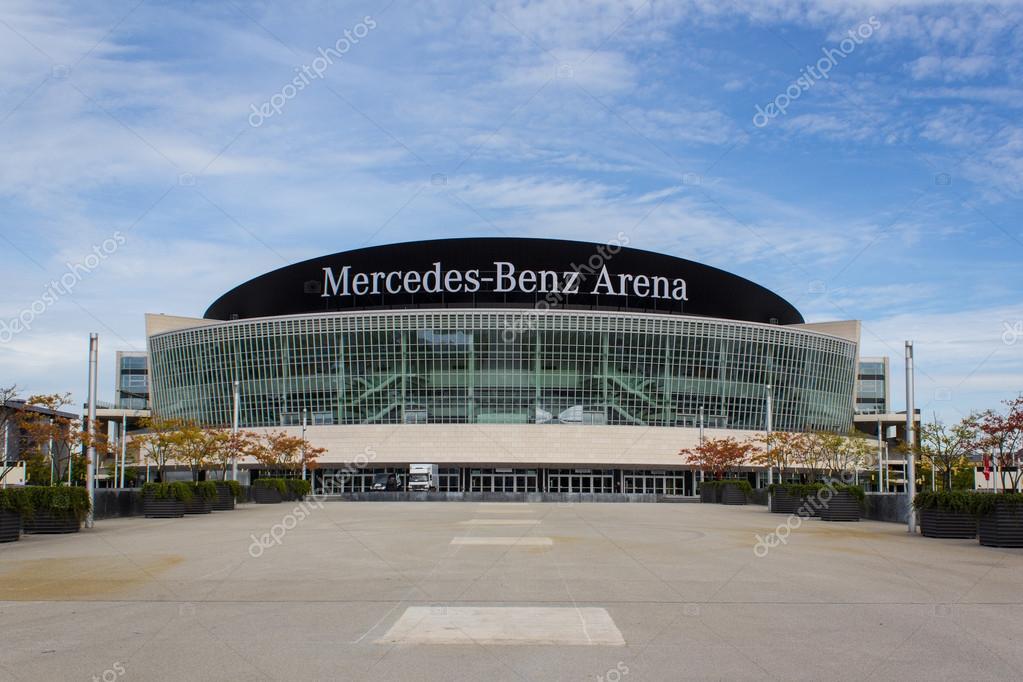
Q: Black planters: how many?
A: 14